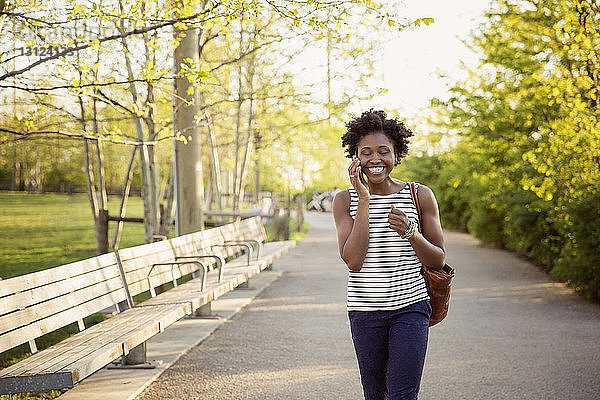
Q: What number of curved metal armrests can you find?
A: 4